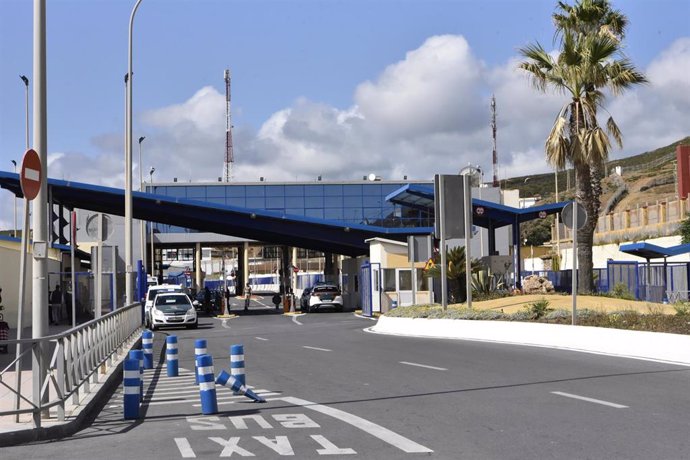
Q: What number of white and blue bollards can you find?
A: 8